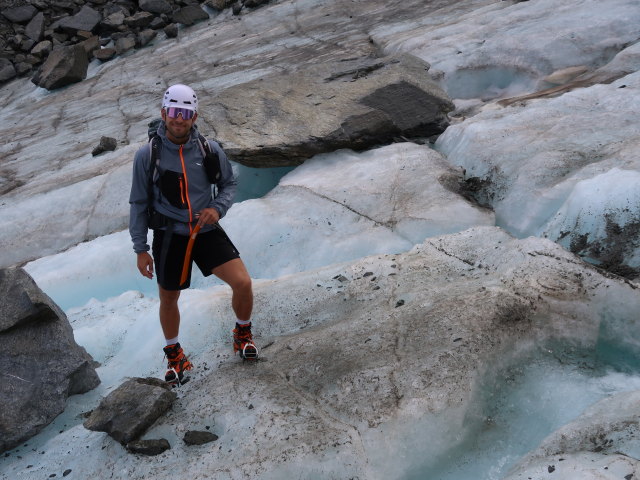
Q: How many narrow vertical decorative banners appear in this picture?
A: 0